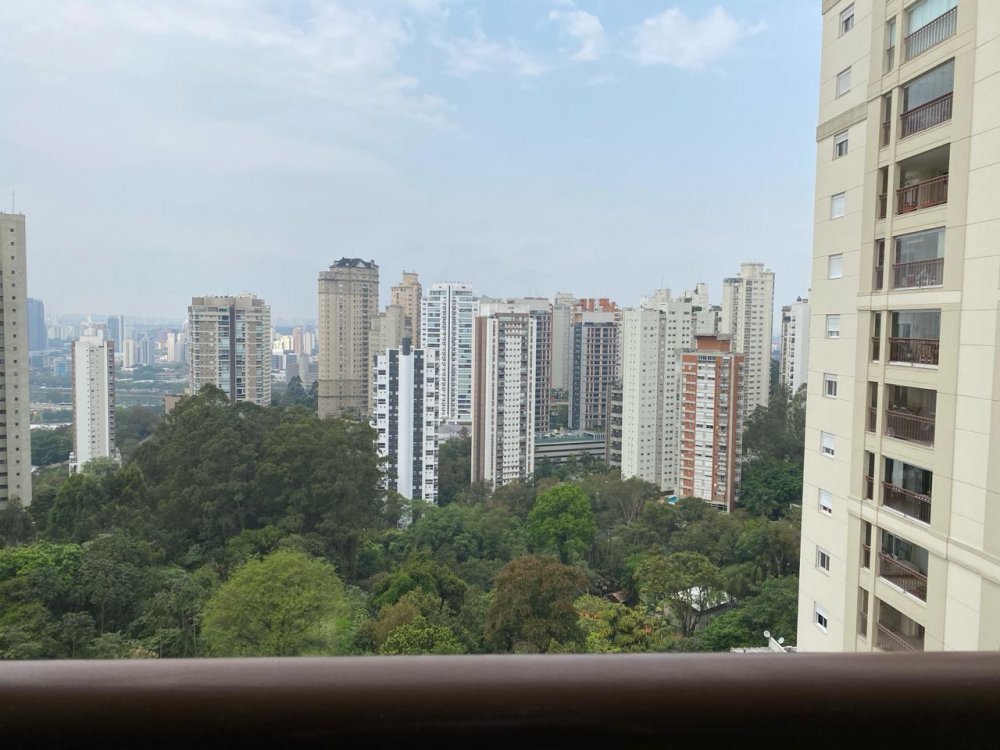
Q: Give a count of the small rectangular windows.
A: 11